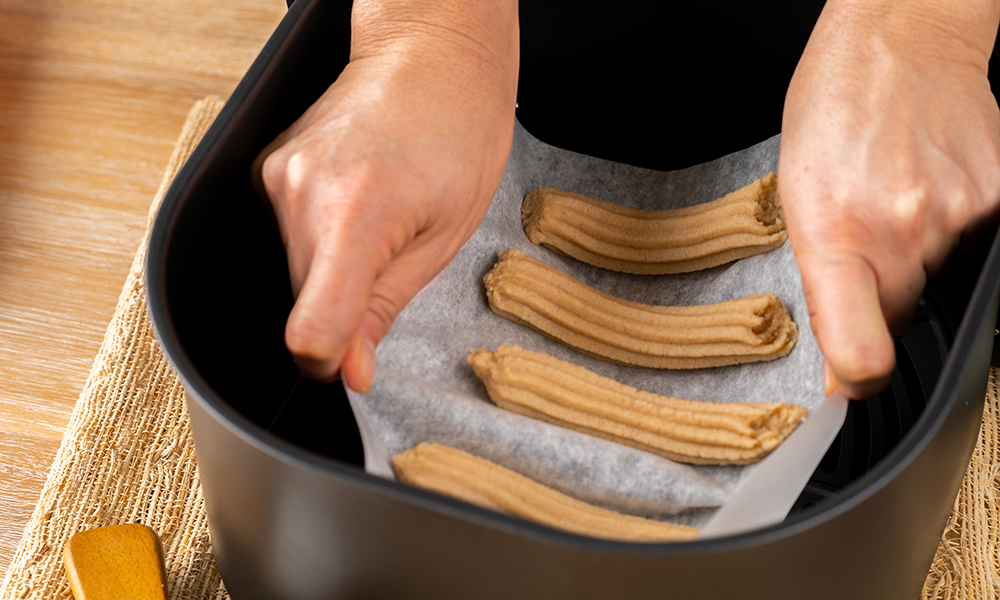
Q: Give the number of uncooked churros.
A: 4